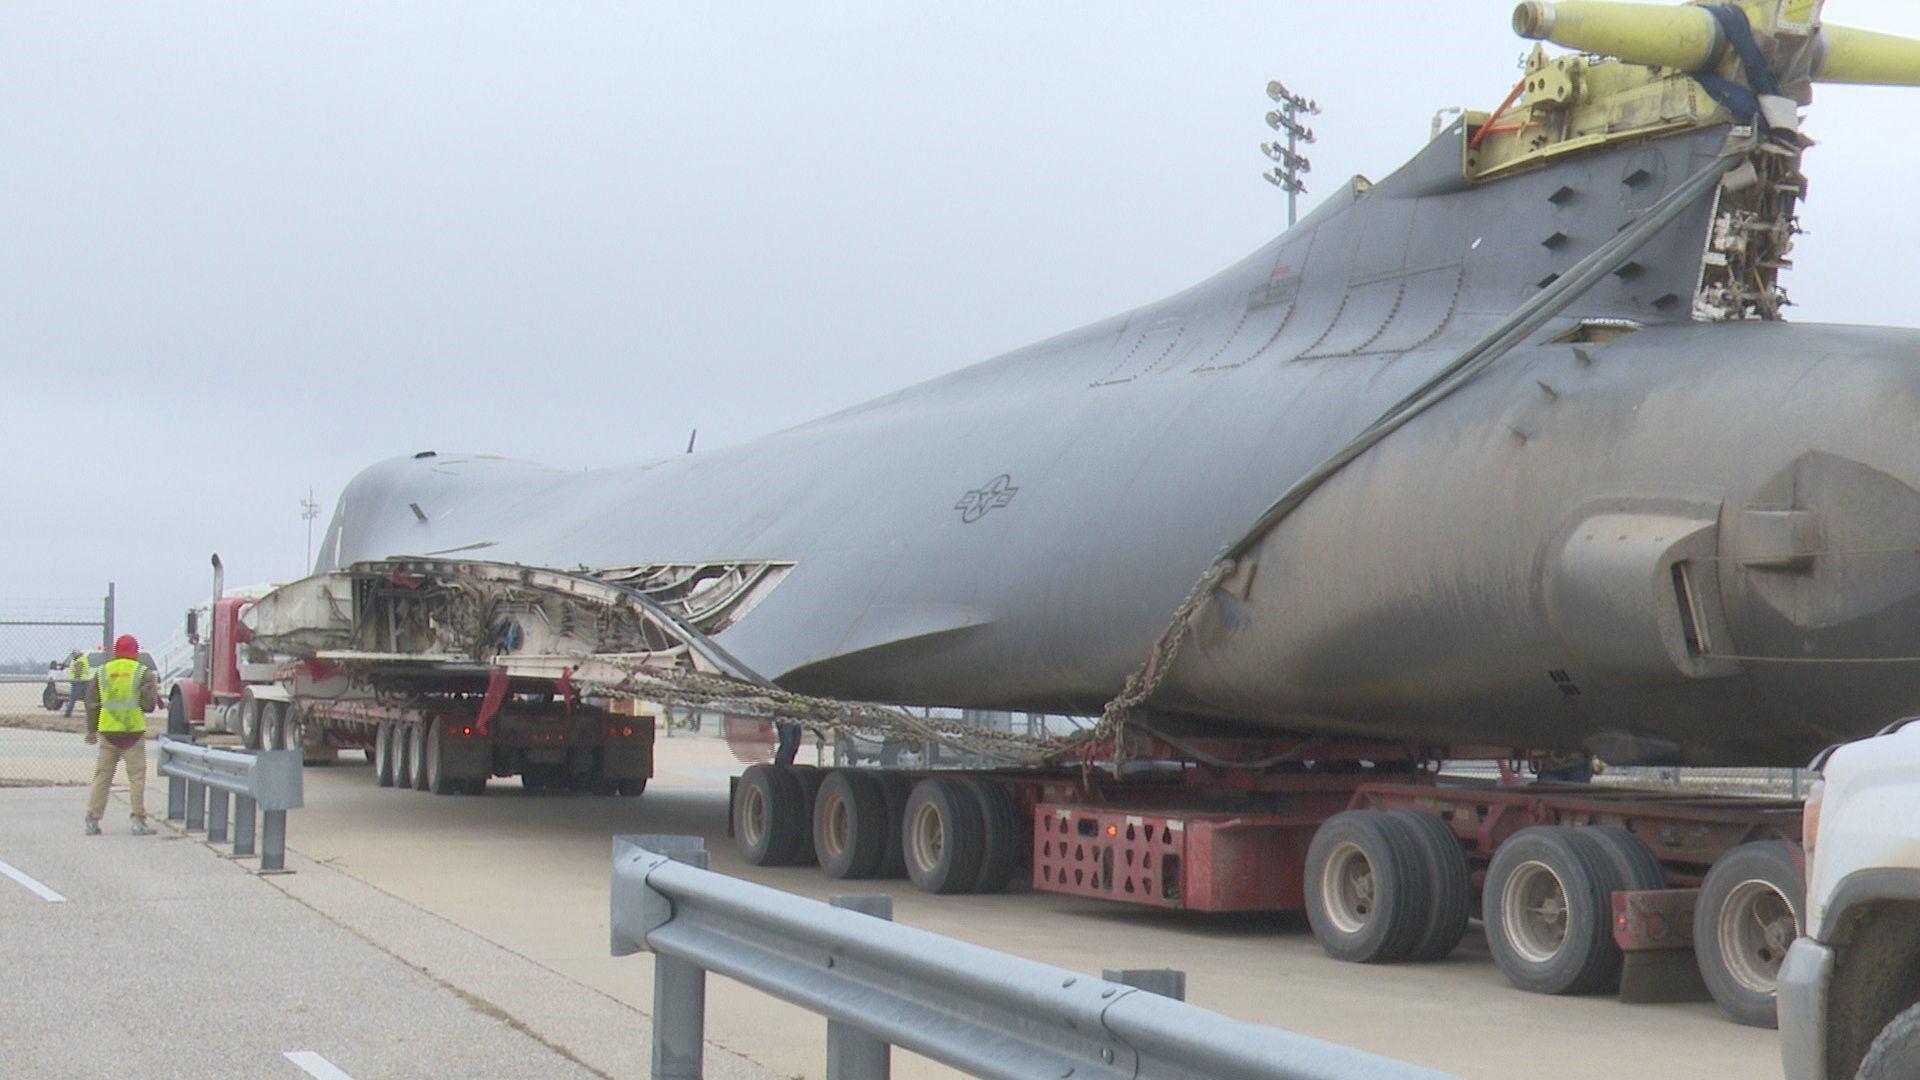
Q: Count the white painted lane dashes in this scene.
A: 2